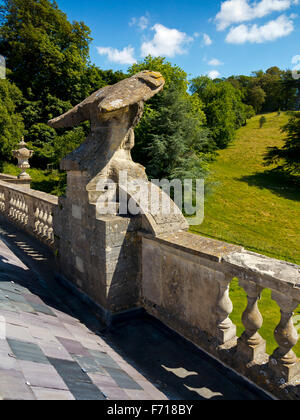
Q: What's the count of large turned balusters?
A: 3